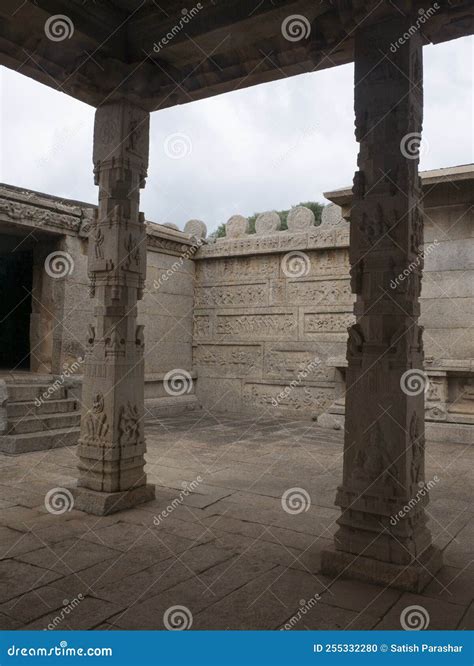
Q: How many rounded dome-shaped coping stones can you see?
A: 6